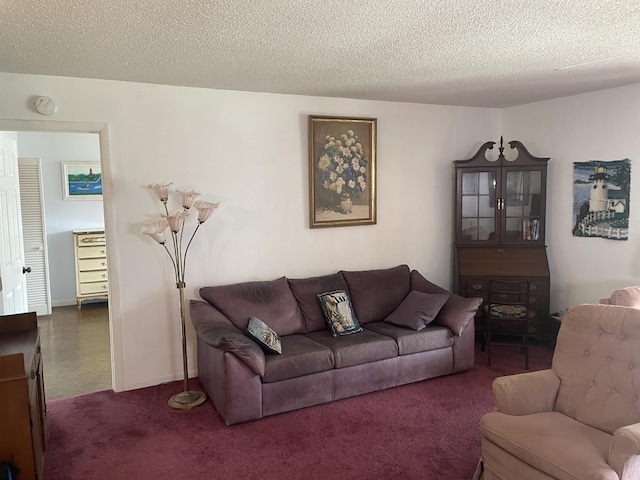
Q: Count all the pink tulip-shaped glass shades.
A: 5